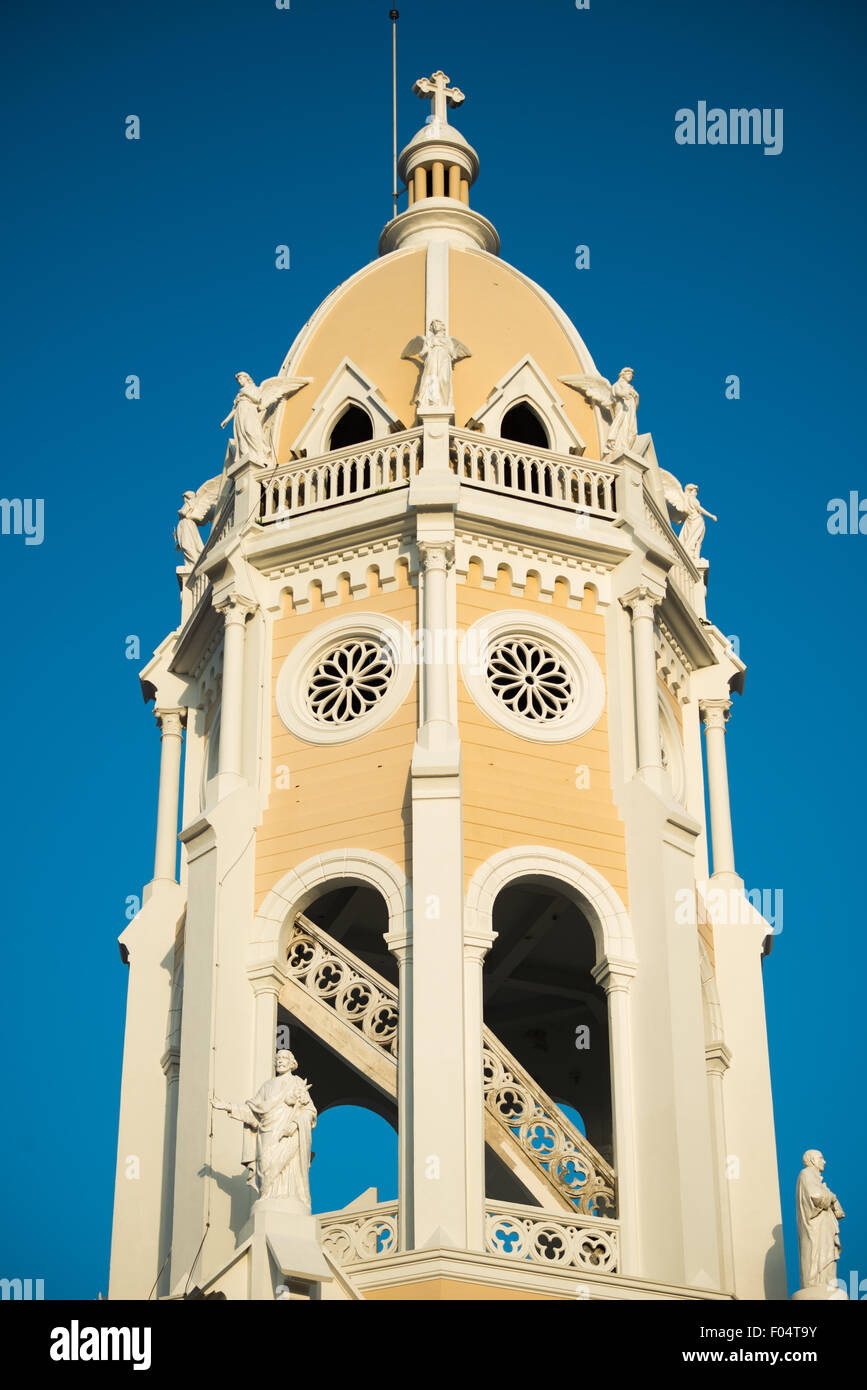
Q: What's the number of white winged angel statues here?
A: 5